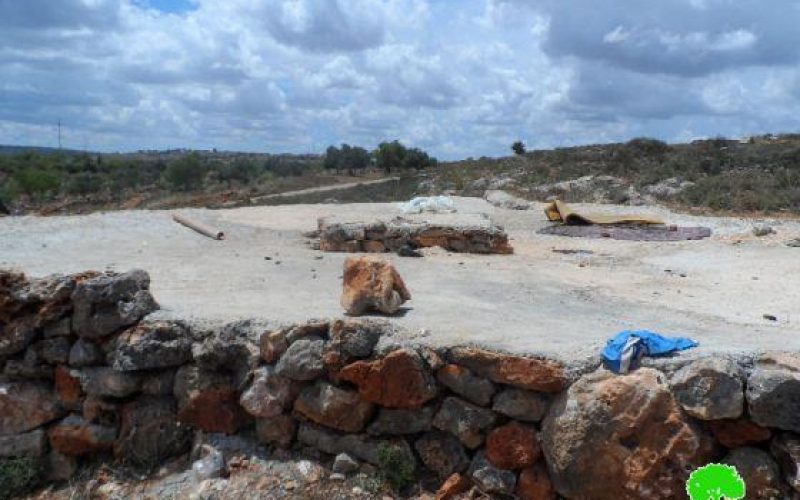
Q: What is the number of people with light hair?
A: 0